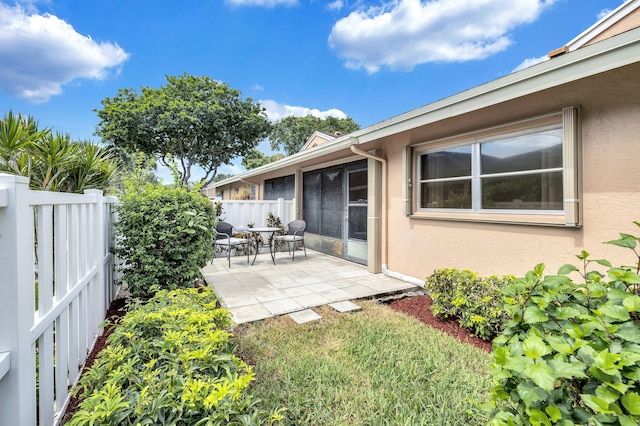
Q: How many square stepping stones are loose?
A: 2